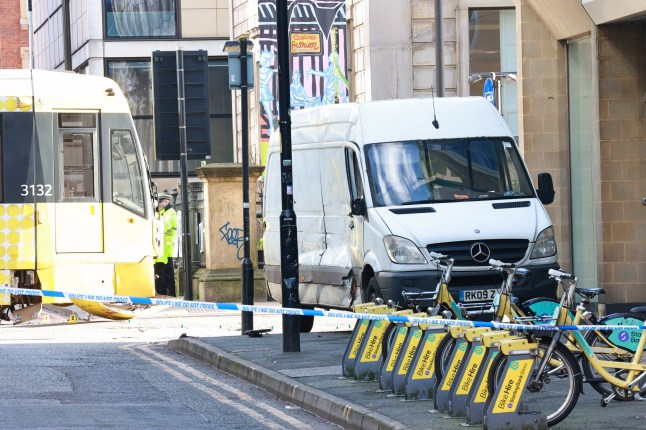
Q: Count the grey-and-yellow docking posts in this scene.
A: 9